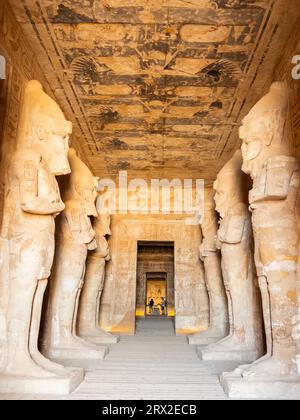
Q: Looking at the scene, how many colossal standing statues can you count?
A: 6